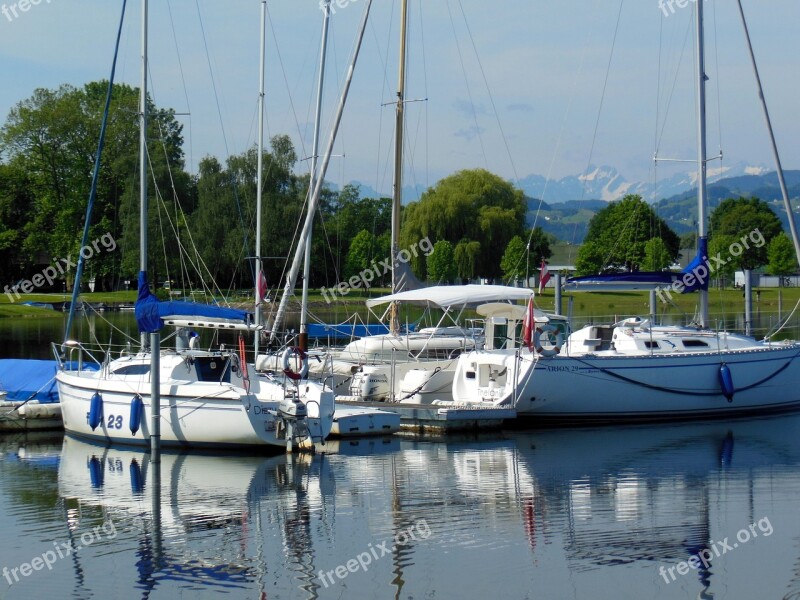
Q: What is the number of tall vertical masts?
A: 5